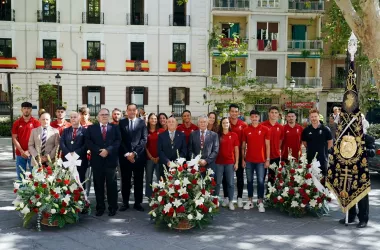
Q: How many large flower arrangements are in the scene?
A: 3